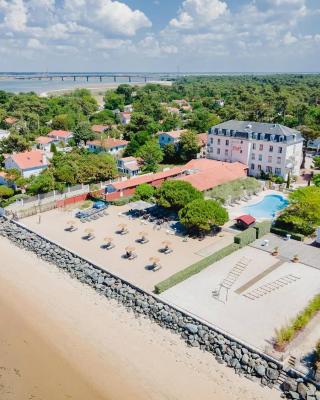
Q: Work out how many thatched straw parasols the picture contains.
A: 8